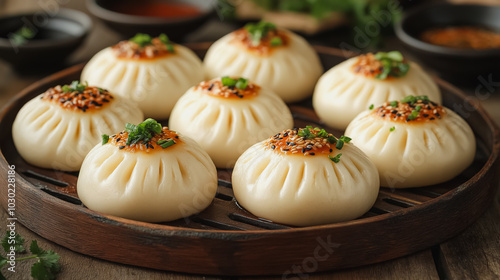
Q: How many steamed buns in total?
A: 8